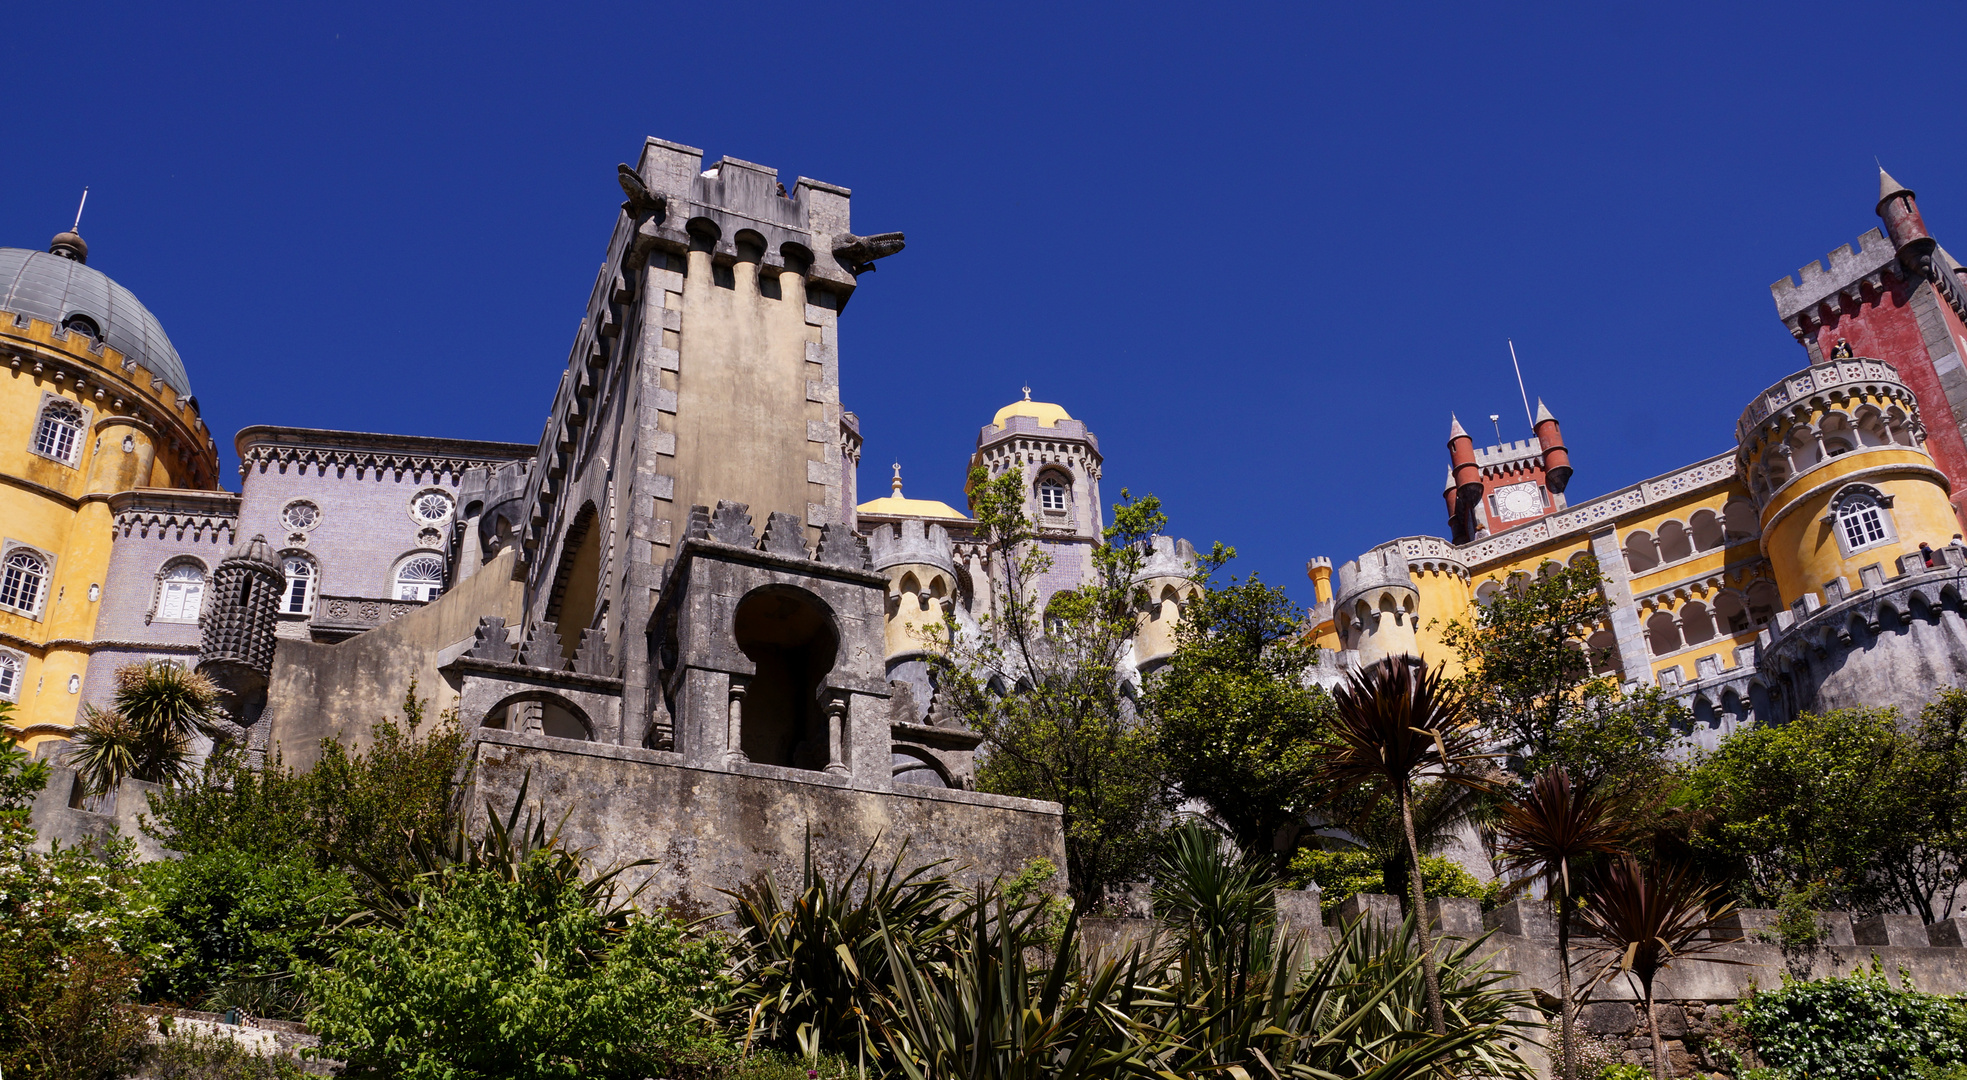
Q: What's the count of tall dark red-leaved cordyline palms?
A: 3